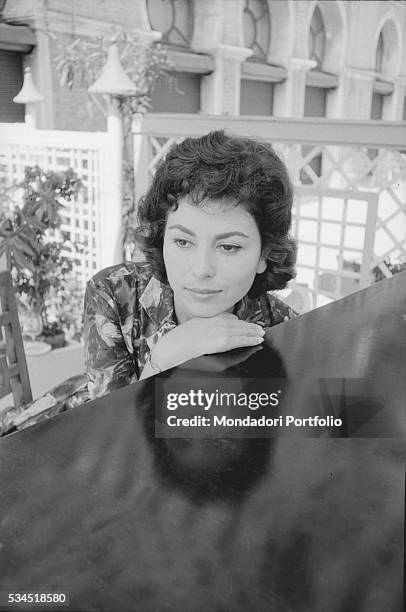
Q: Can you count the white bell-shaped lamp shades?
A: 2